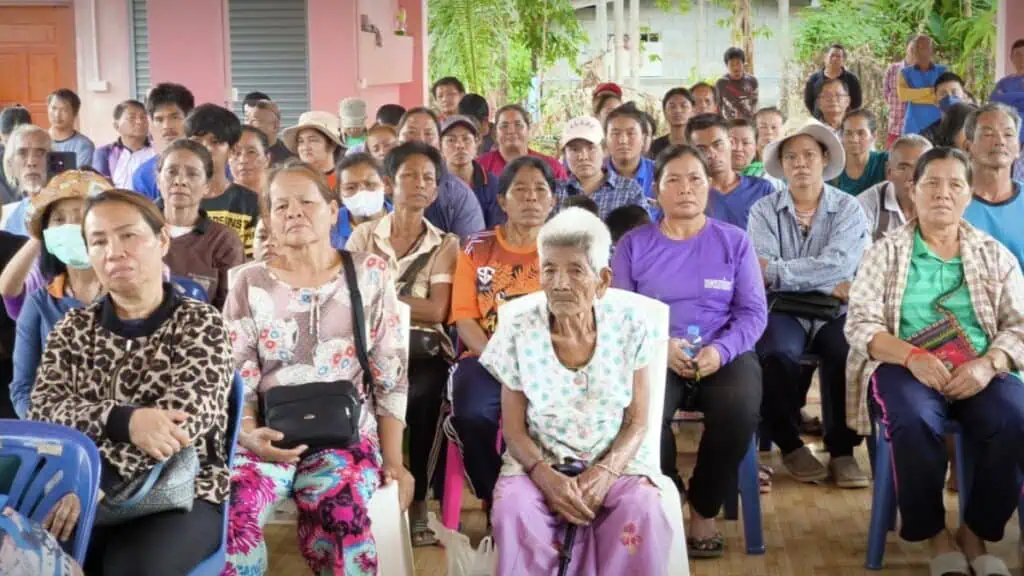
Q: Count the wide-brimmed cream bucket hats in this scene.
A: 2